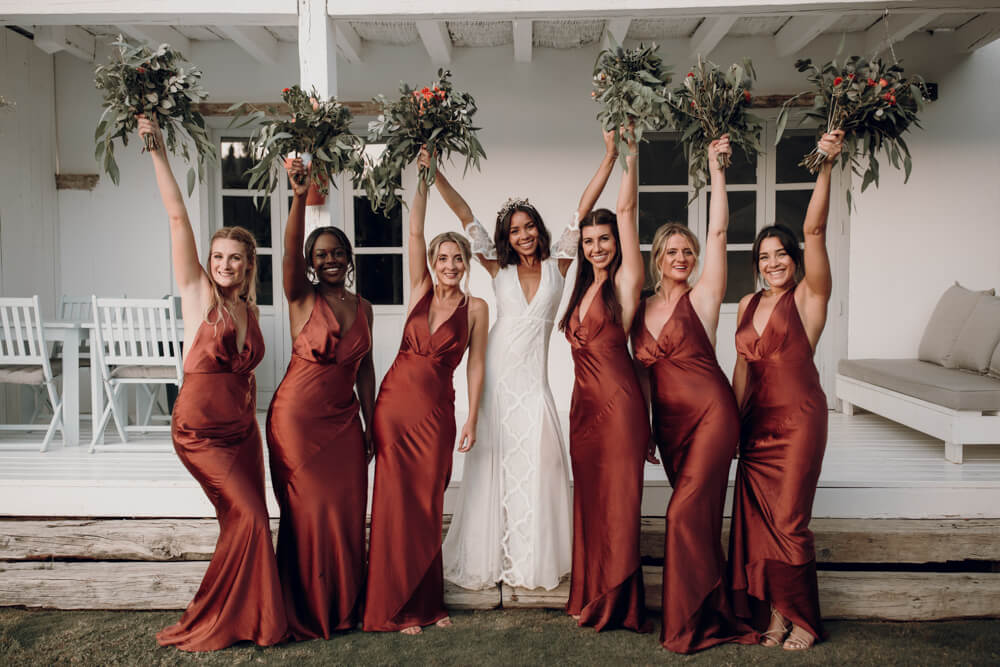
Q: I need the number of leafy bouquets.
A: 6